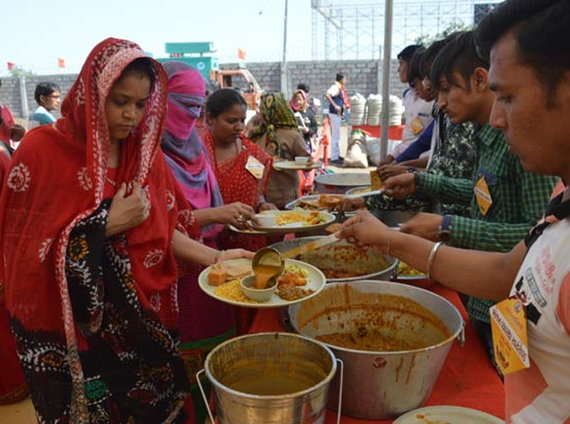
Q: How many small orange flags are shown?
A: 3